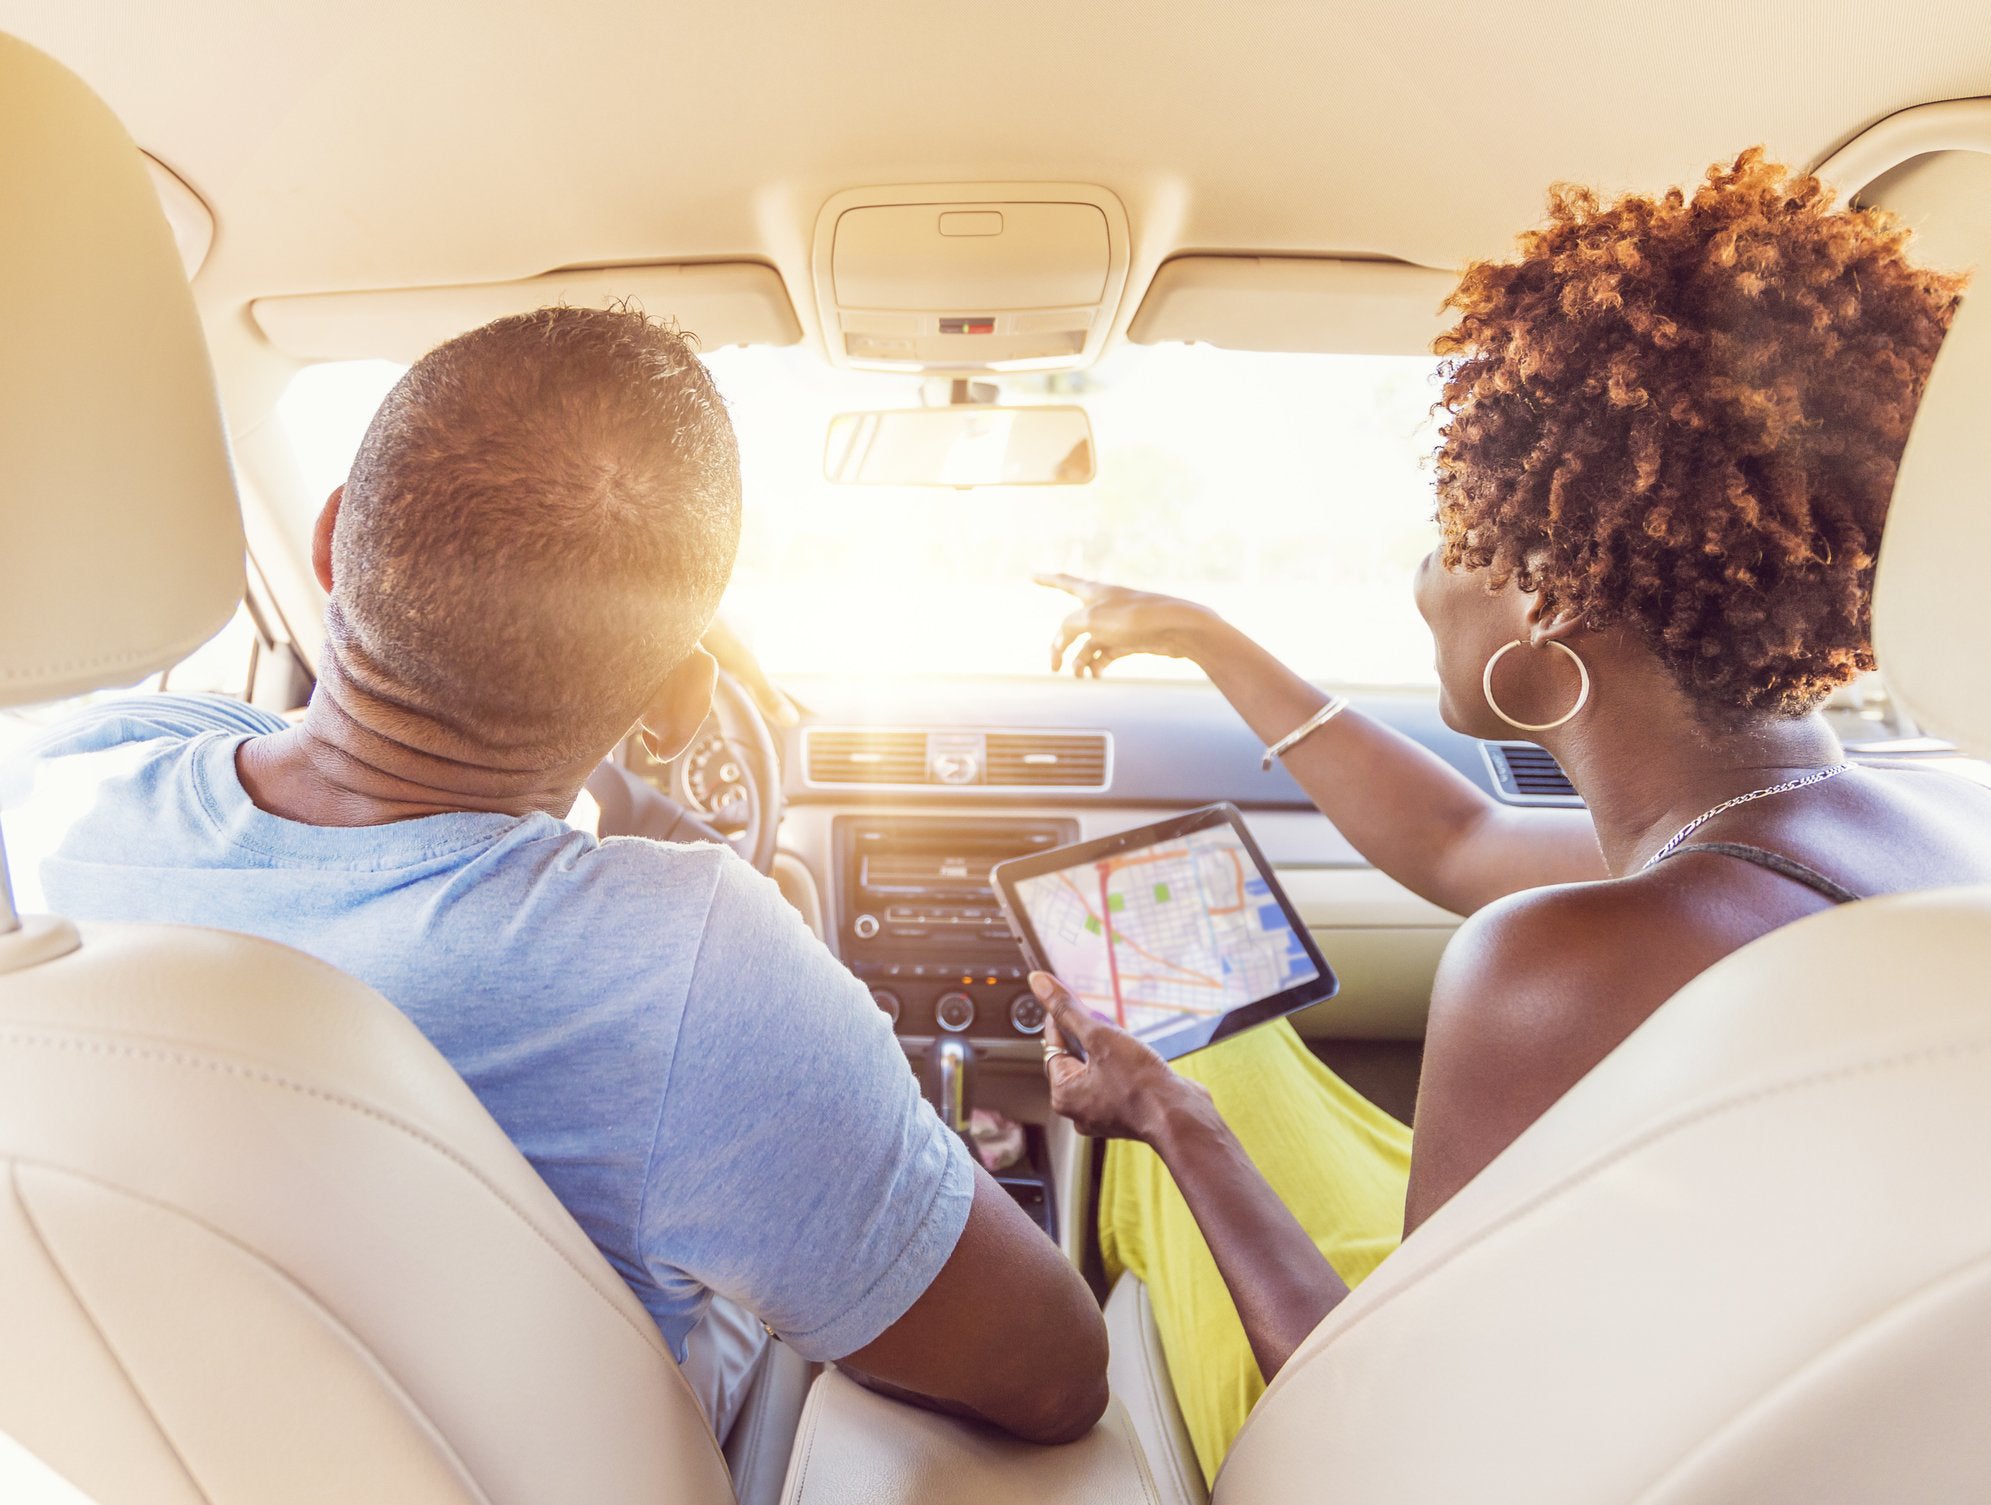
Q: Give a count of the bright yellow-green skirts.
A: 1